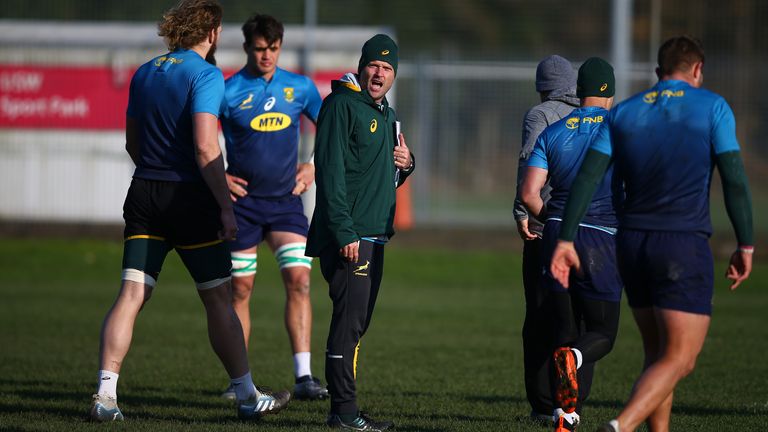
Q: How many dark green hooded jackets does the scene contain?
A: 1